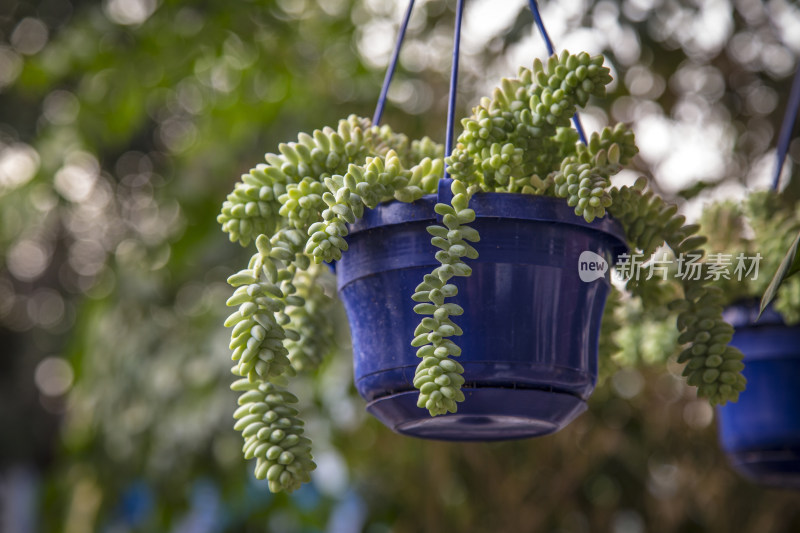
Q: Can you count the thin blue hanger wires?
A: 4